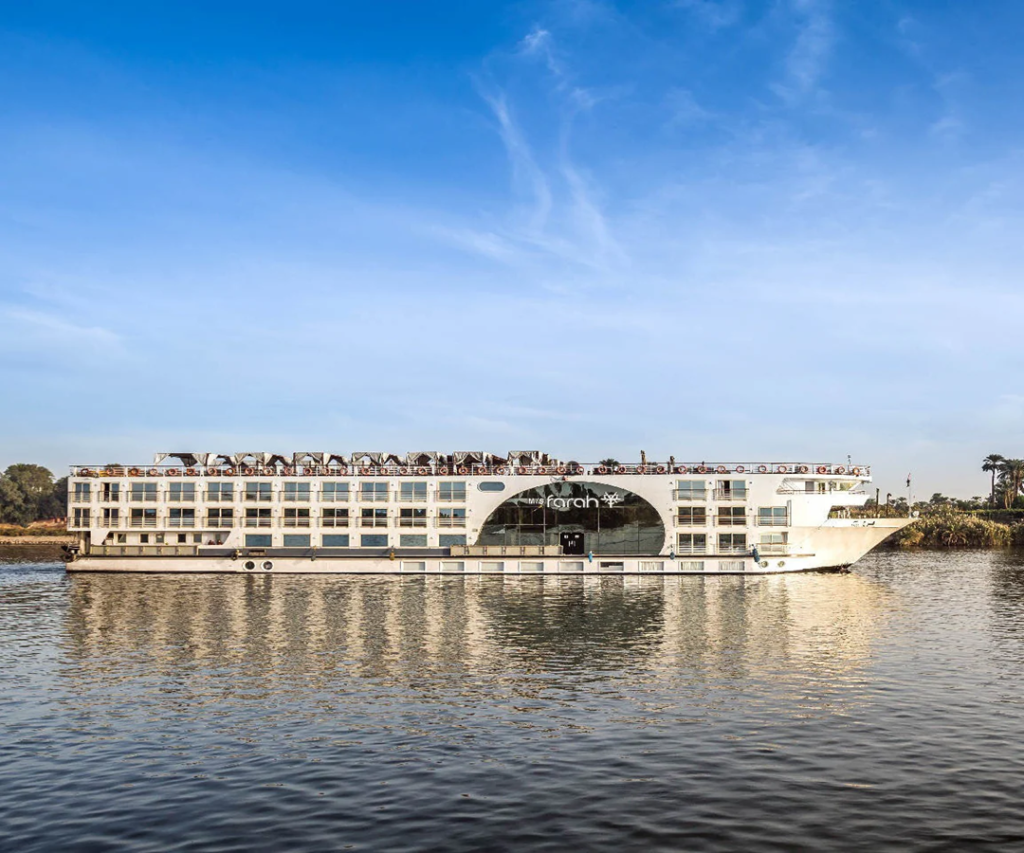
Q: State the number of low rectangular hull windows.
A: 9